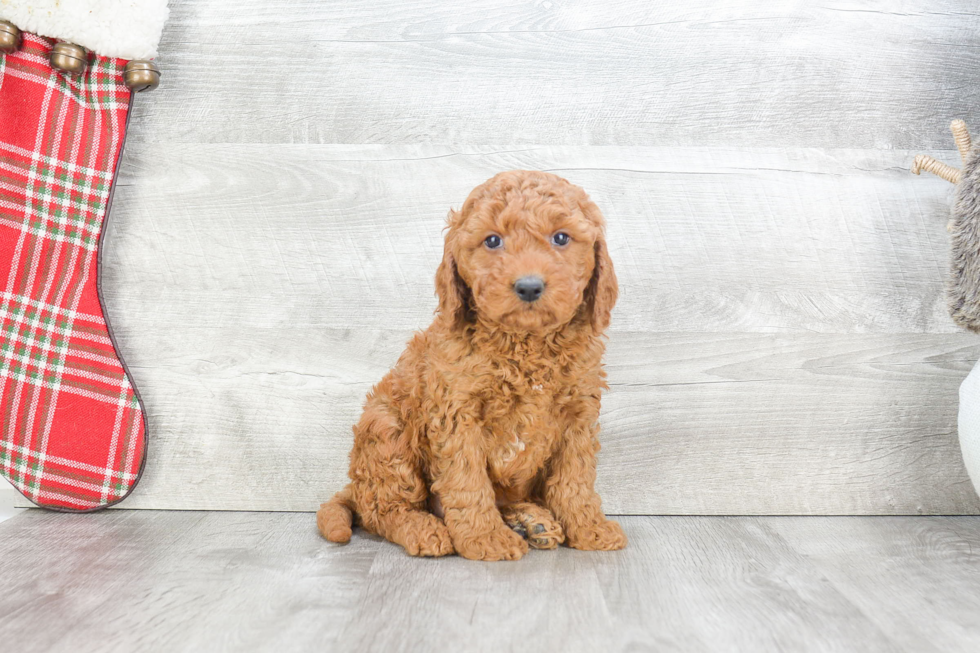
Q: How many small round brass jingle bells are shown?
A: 3